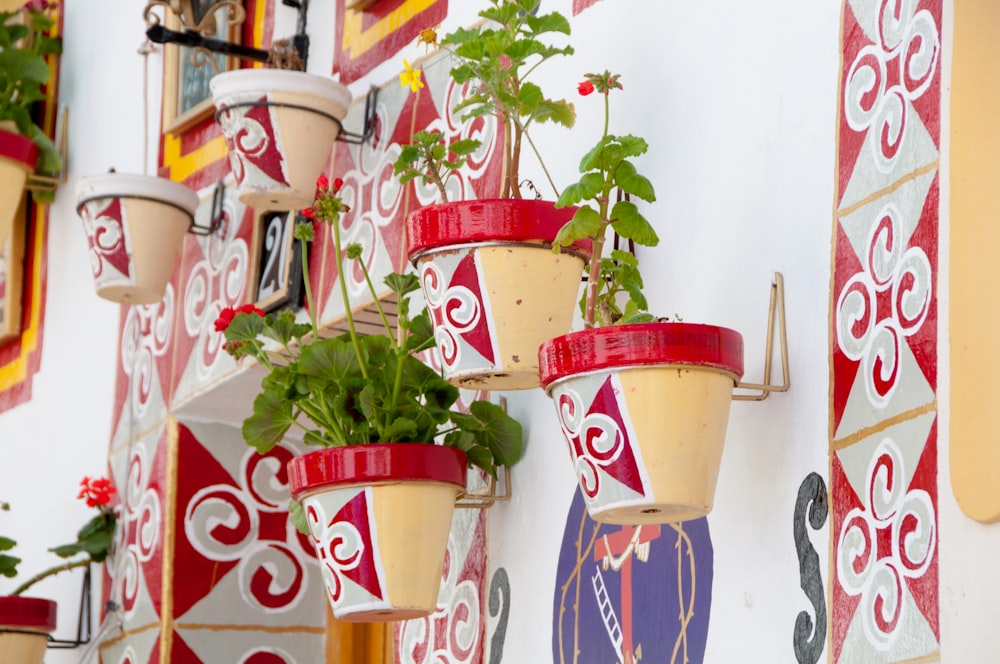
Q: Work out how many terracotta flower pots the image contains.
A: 7